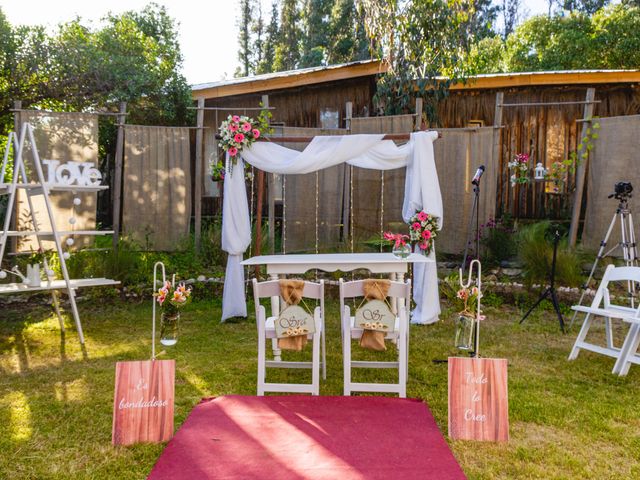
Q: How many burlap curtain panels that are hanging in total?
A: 6